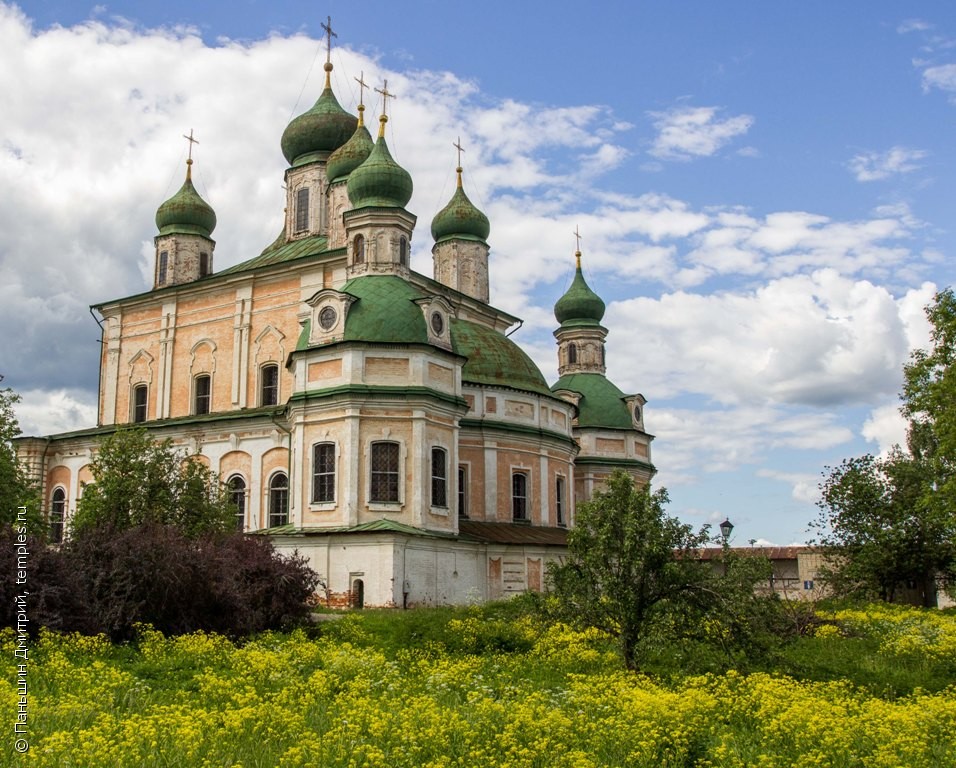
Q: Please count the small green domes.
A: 6